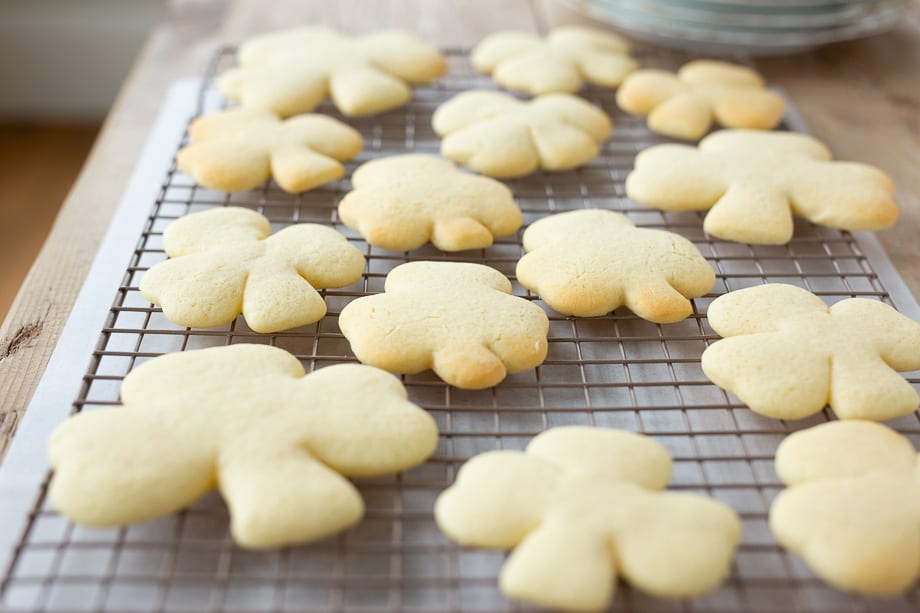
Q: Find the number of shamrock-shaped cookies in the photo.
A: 14